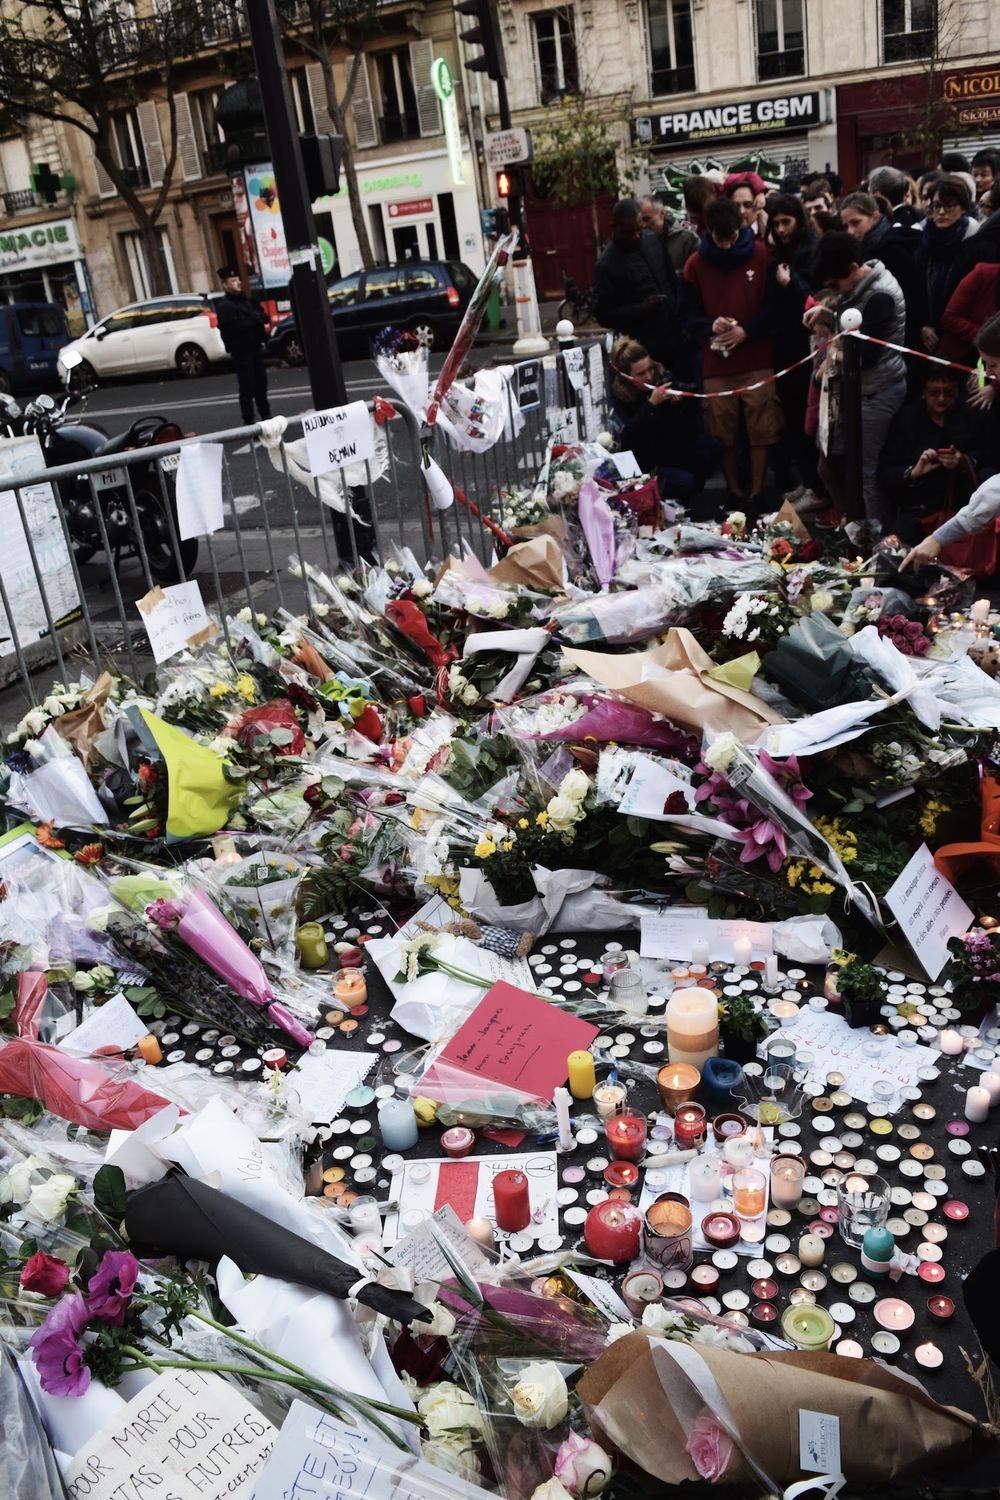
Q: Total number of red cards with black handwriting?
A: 1